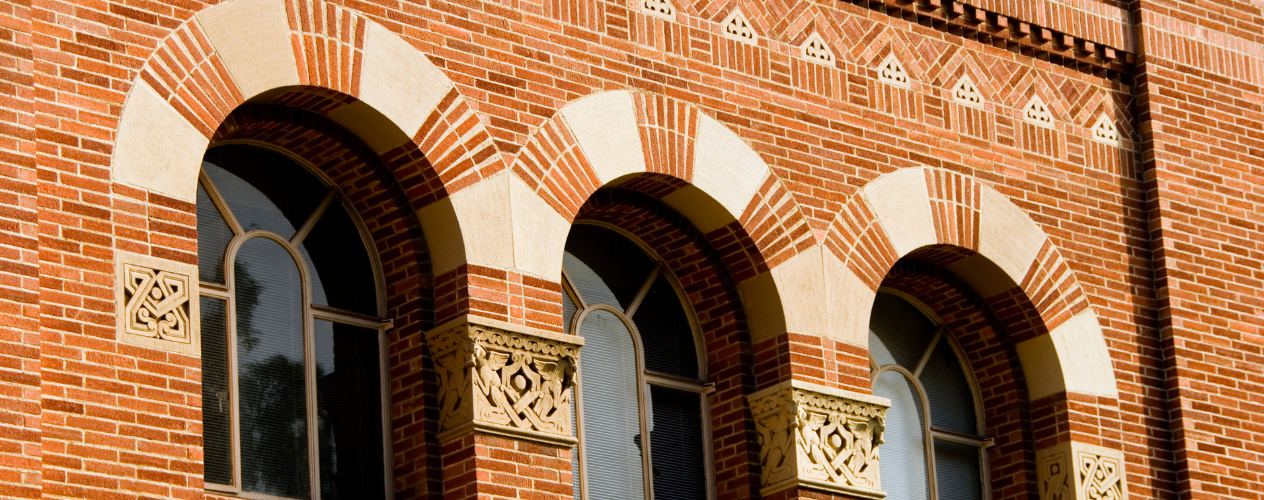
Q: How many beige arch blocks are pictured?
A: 12